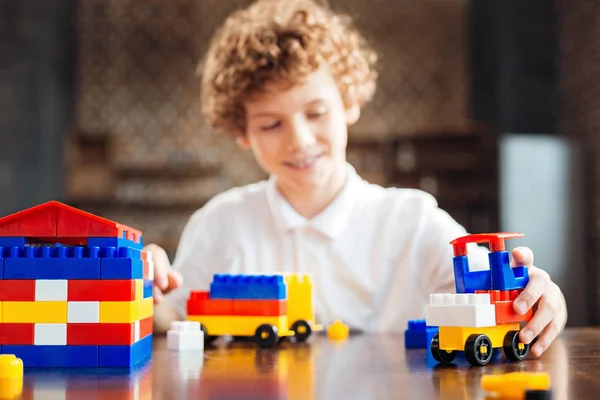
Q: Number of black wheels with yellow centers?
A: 4